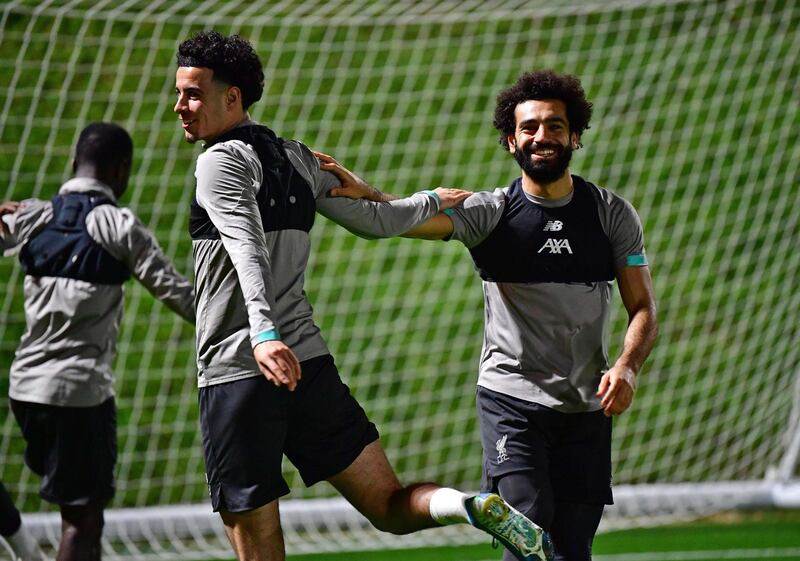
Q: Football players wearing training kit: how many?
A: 3